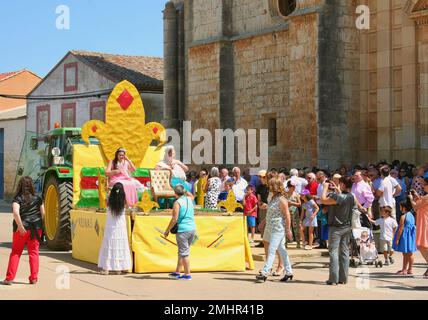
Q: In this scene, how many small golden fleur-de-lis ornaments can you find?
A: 2